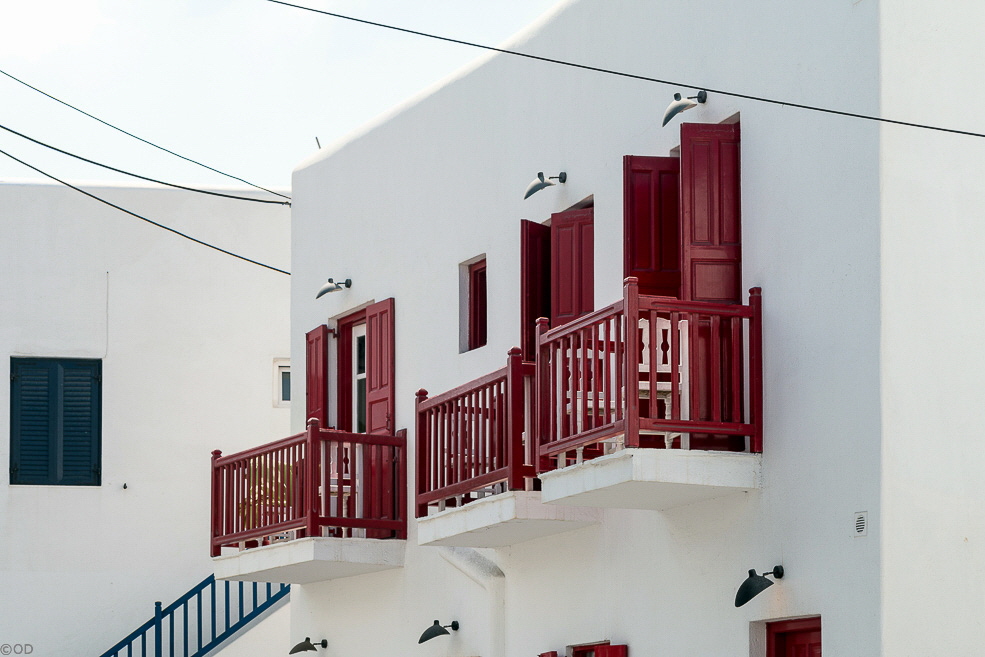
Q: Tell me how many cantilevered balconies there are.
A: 3